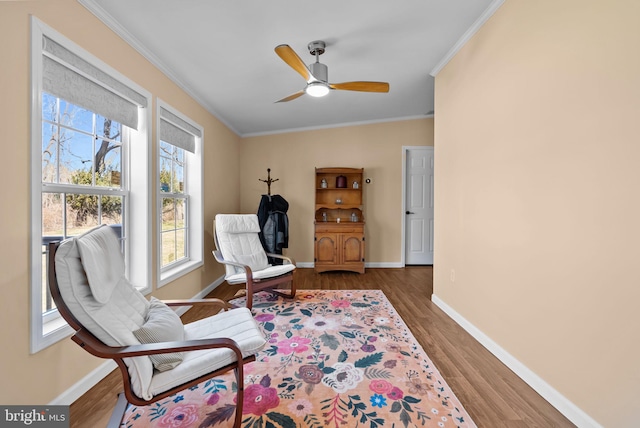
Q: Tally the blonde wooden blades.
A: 3